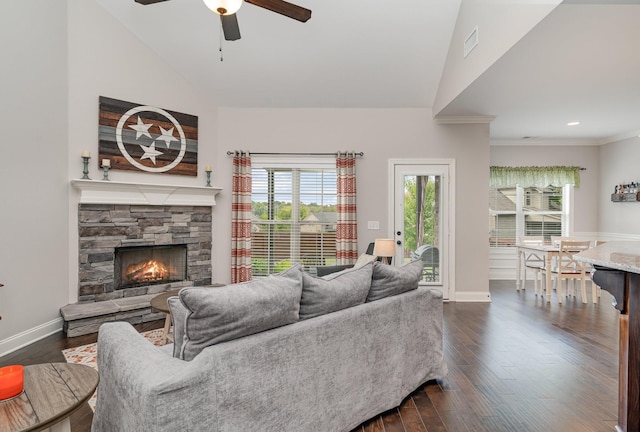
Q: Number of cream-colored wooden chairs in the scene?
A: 4